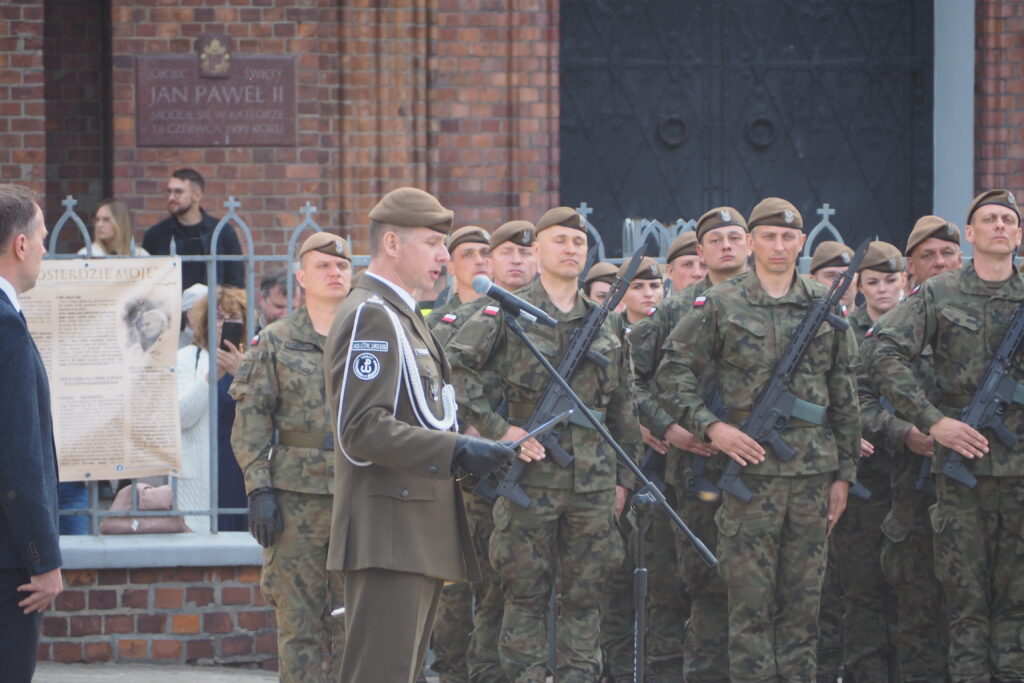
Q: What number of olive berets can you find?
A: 14